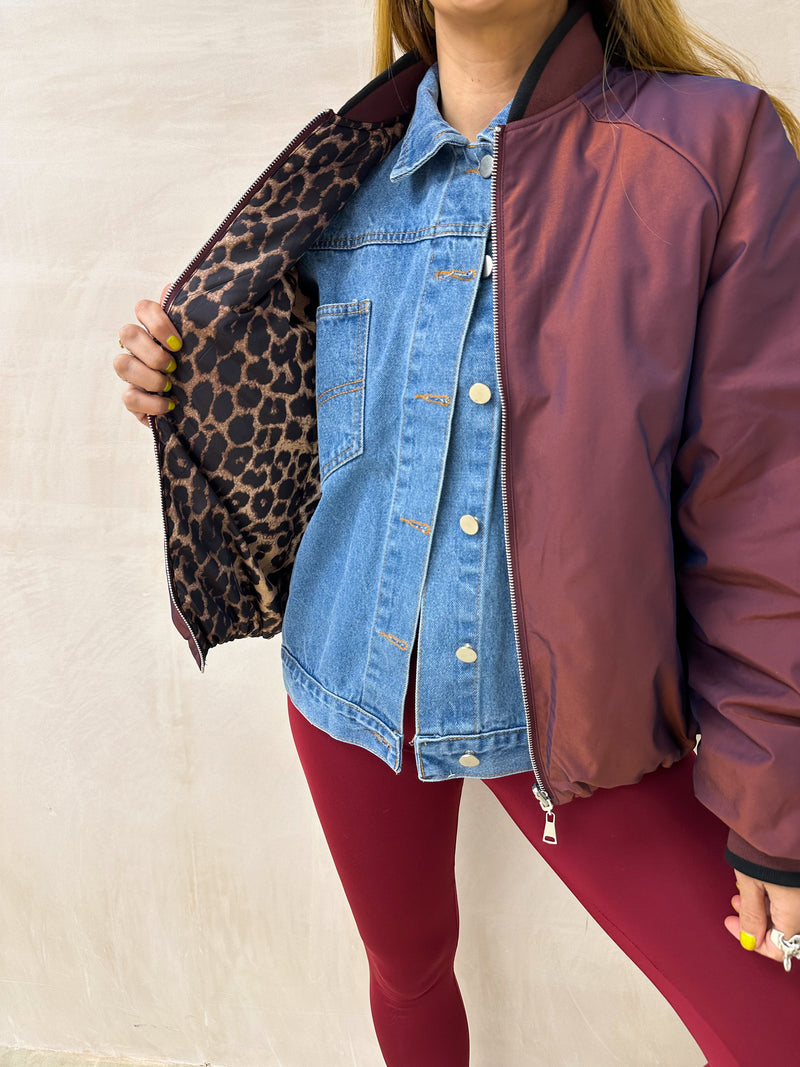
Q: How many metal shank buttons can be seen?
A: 6